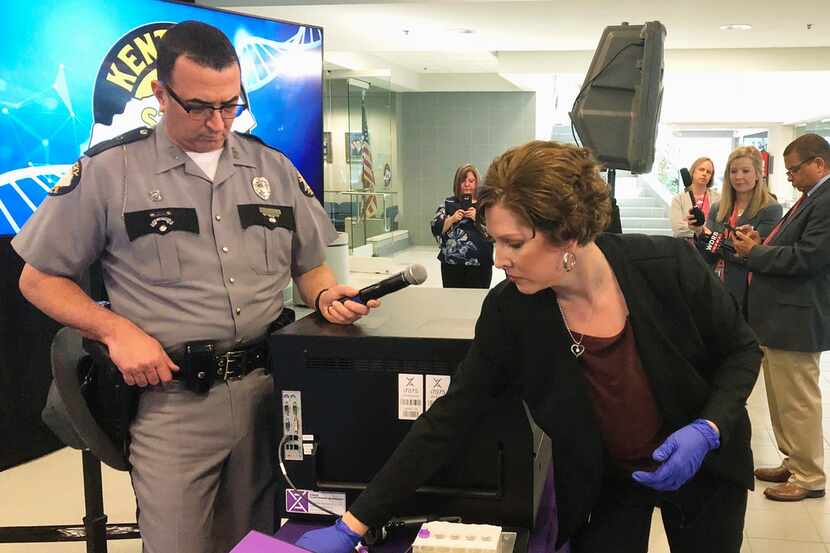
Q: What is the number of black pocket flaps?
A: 2